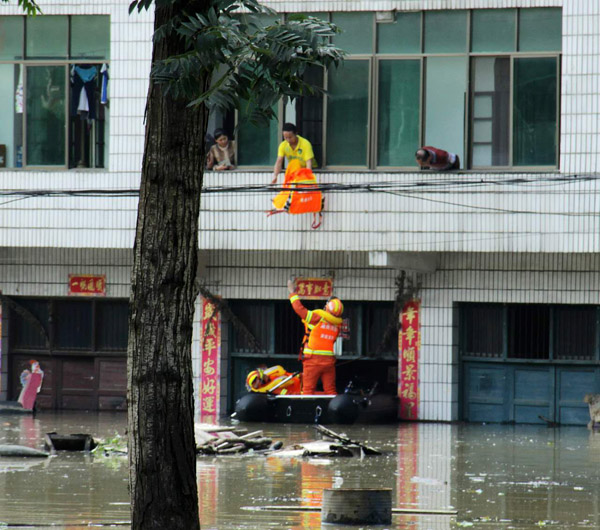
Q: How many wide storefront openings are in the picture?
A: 3